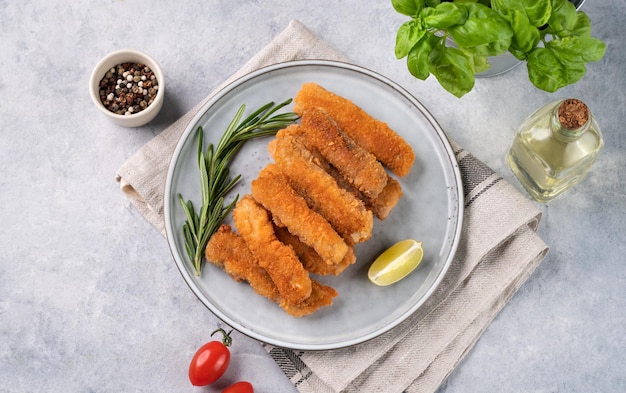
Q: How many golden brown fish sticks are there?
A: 8